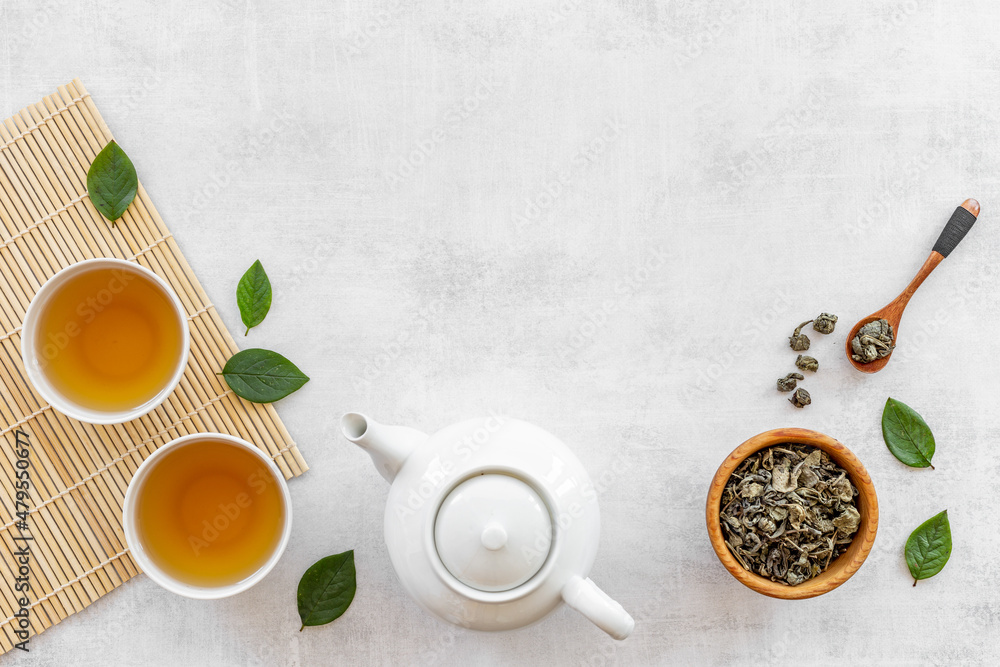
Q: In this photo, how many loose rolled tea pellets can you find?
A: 5